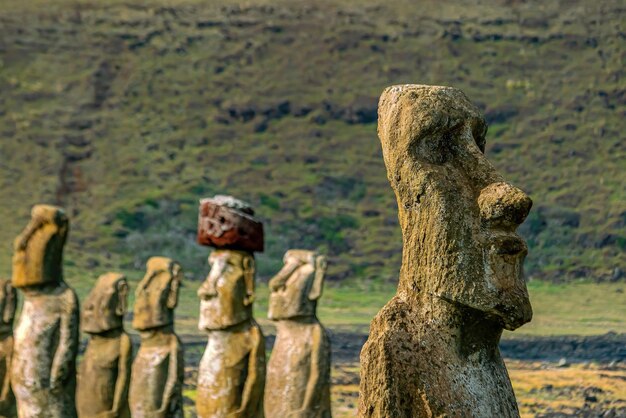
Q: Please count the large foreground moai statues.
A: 1